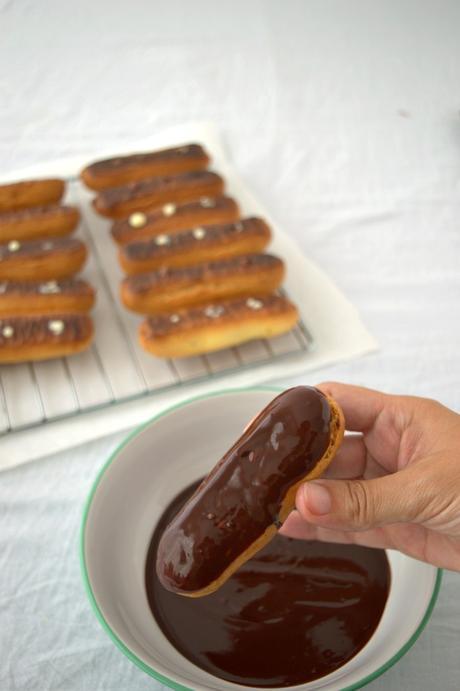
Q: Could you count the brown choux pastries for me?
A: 12